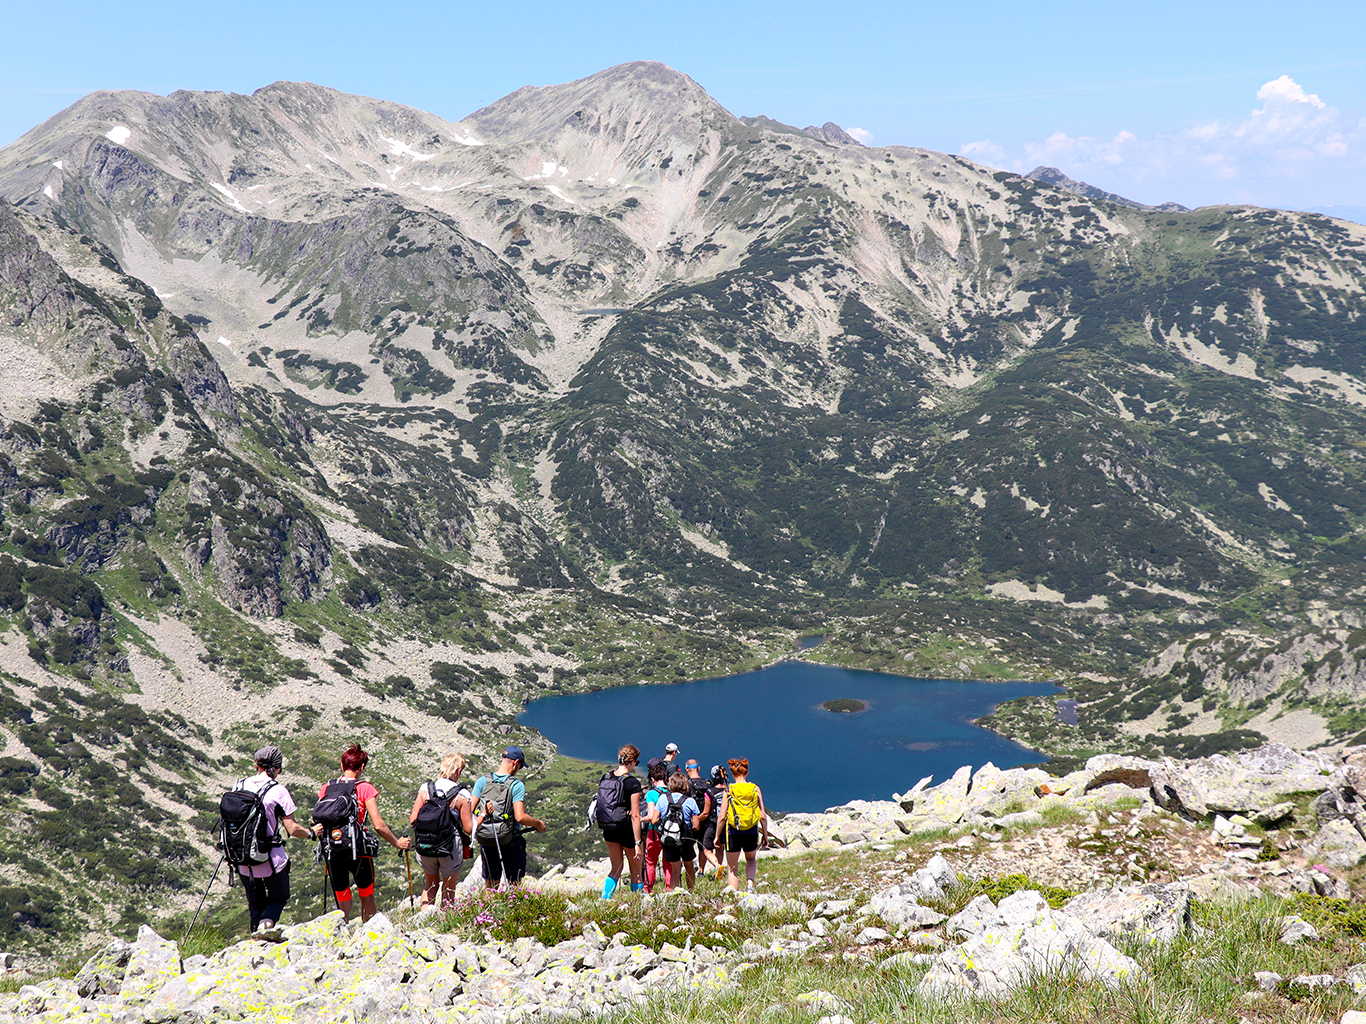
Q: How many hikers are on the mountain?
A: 12